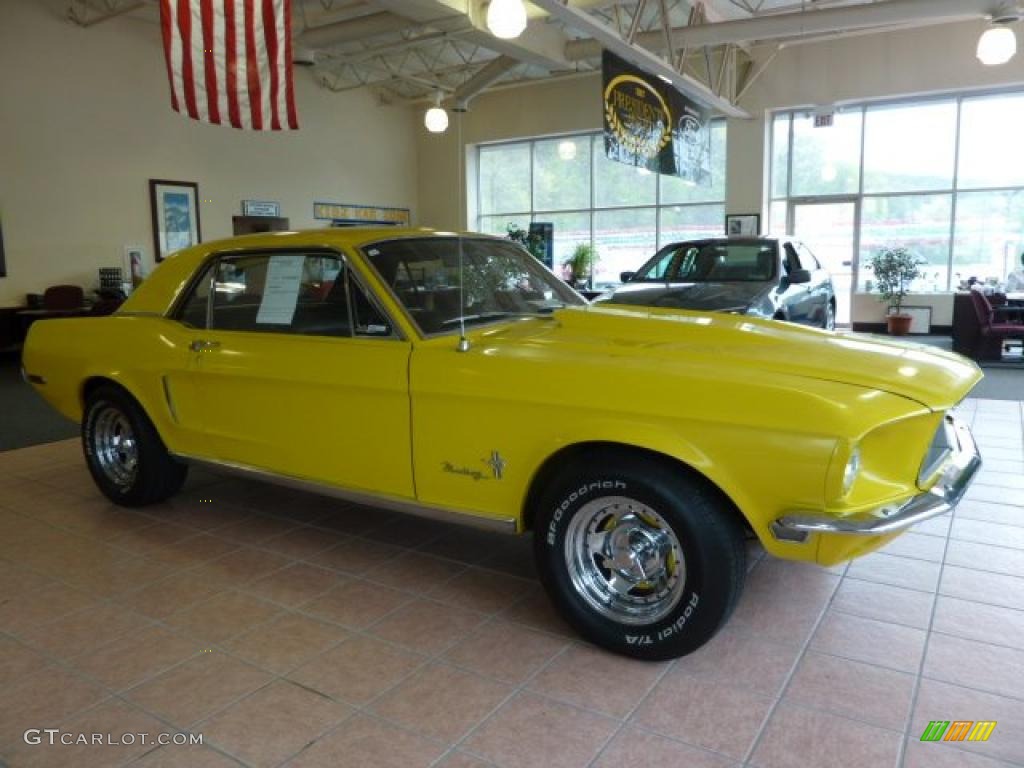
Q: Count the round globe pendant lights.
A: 3